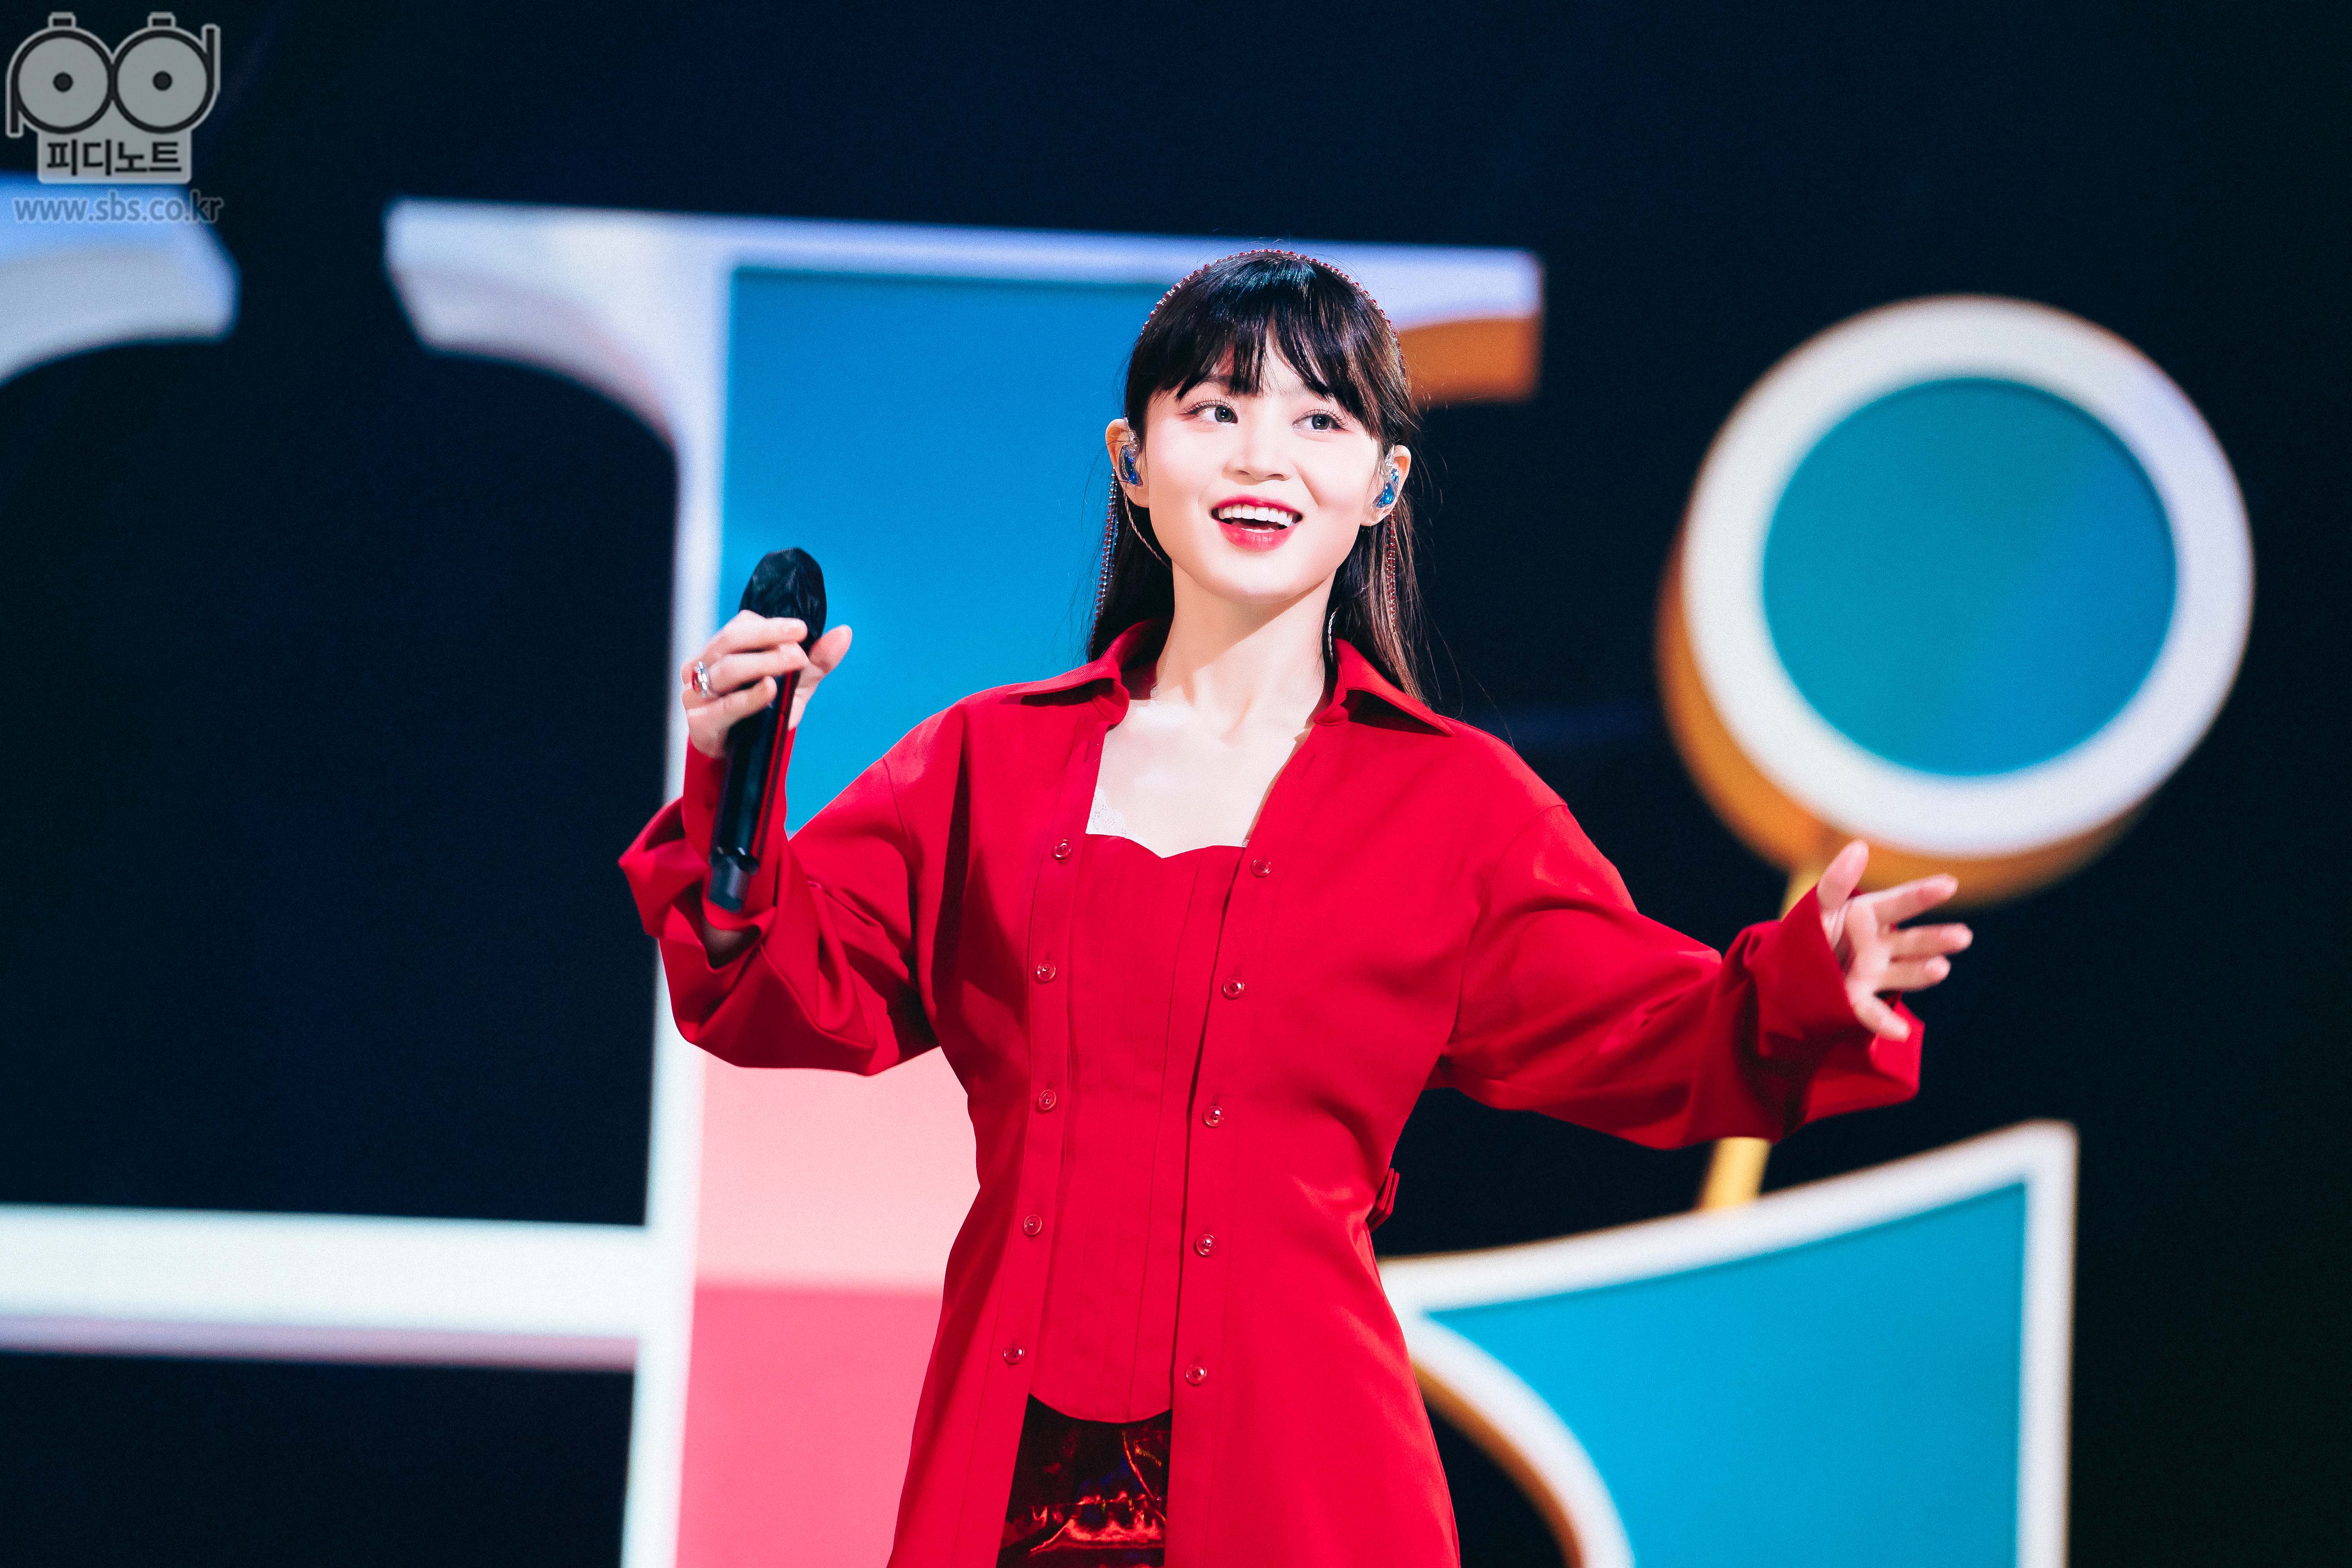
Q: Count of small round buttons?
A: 10